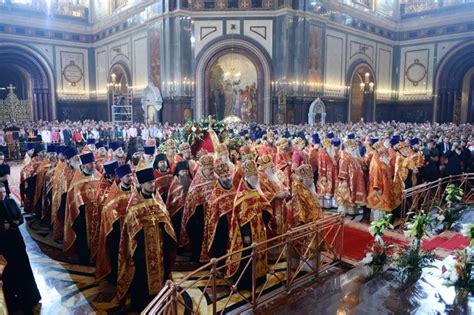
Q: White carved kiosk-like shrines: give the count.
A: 2